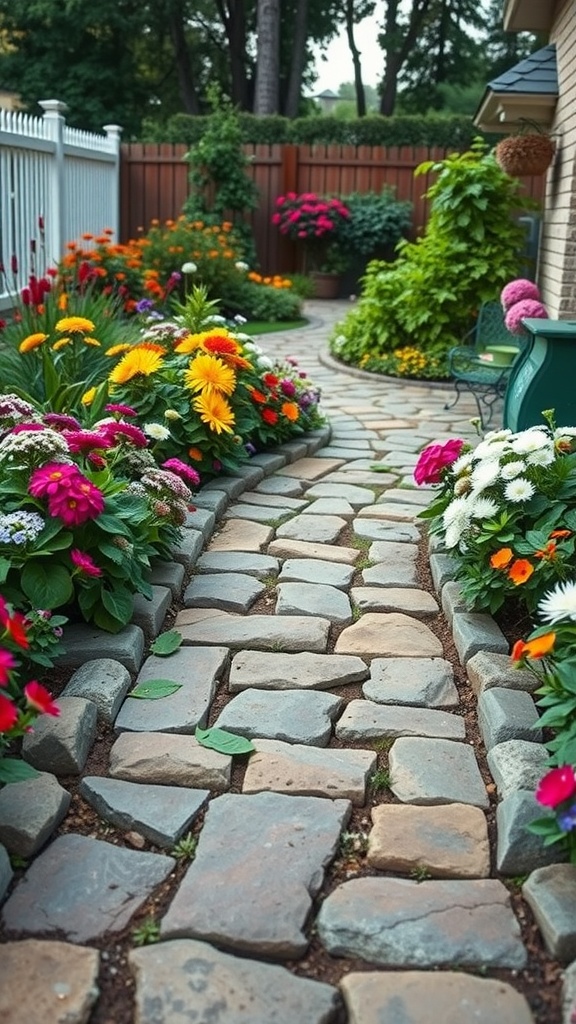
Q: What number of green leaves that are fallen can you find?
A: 3